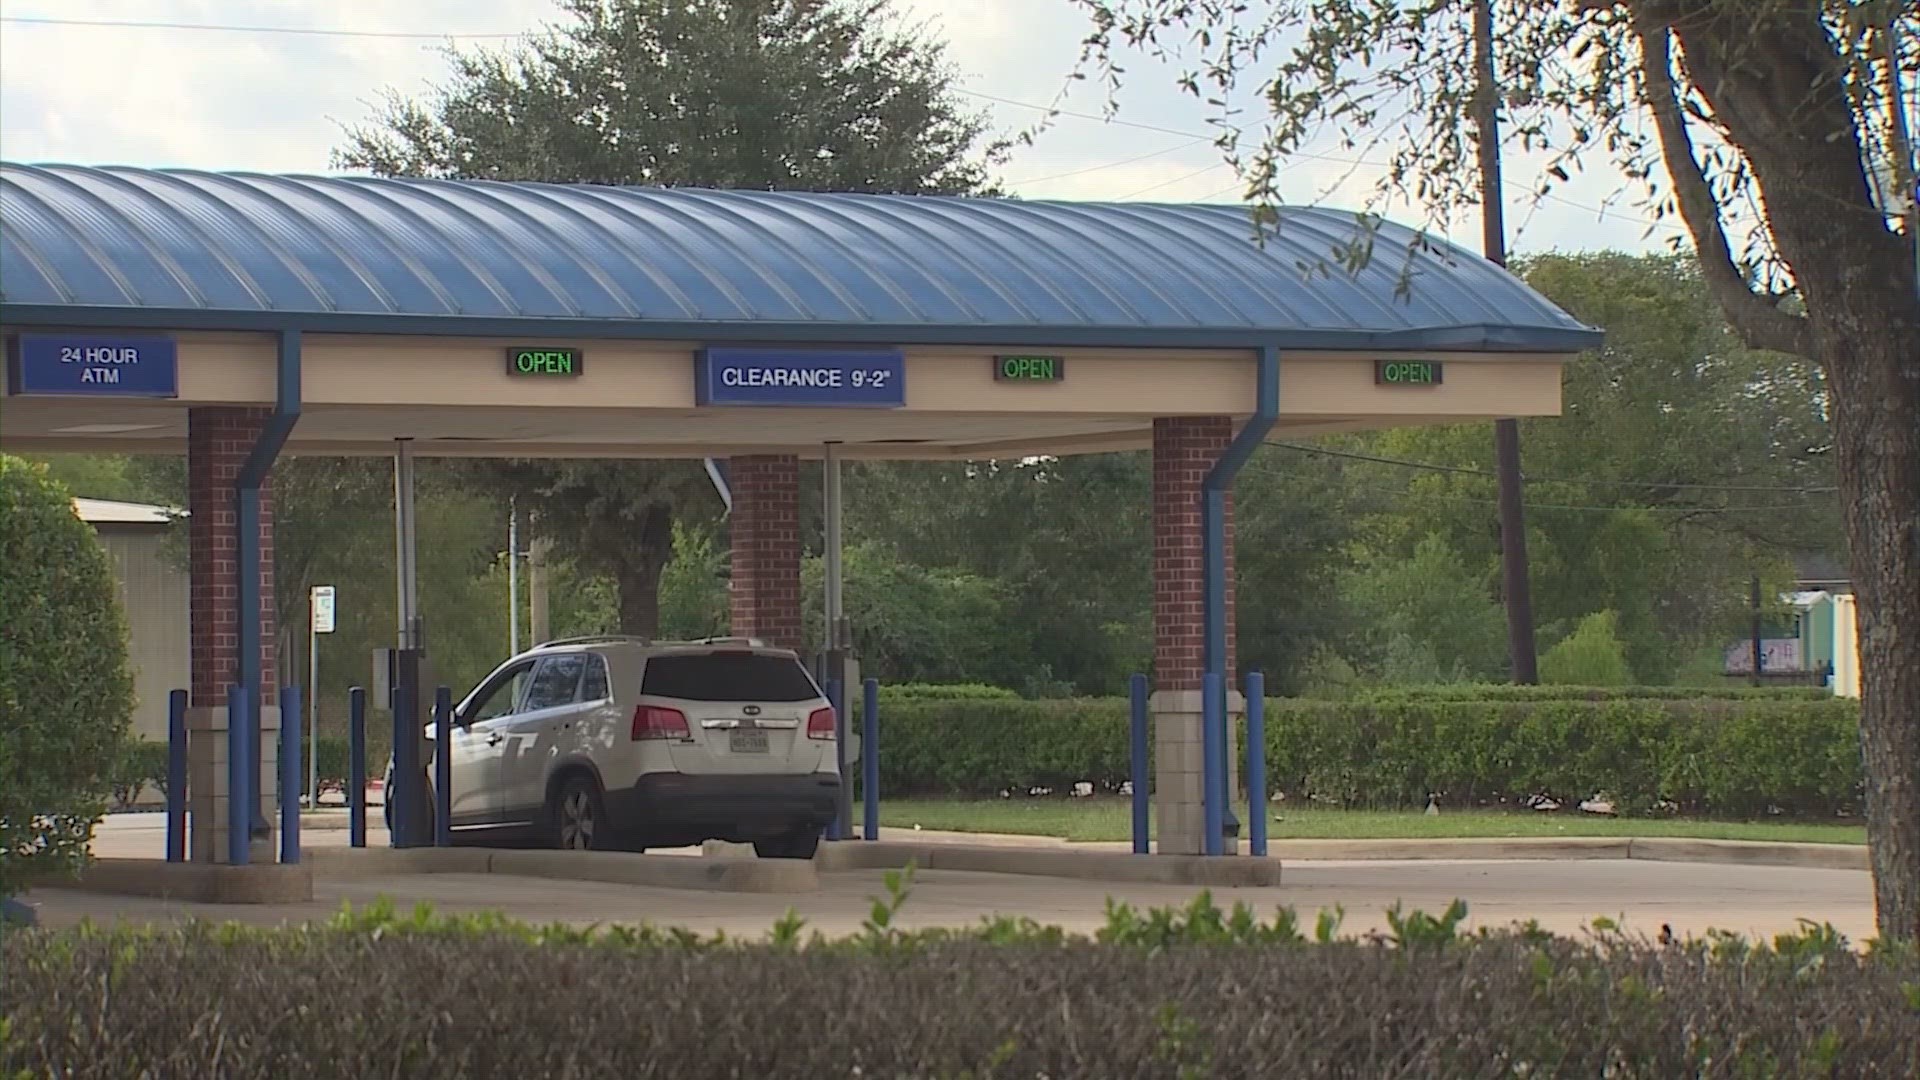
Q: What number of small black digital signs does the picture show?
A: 3